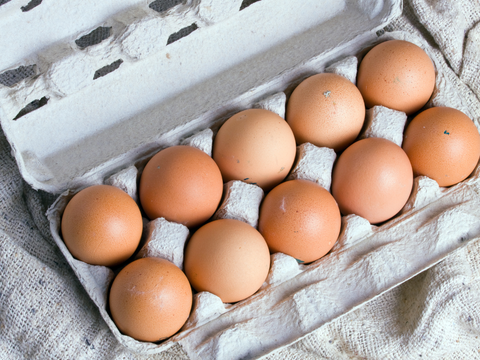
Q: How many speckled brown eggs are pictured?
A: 10